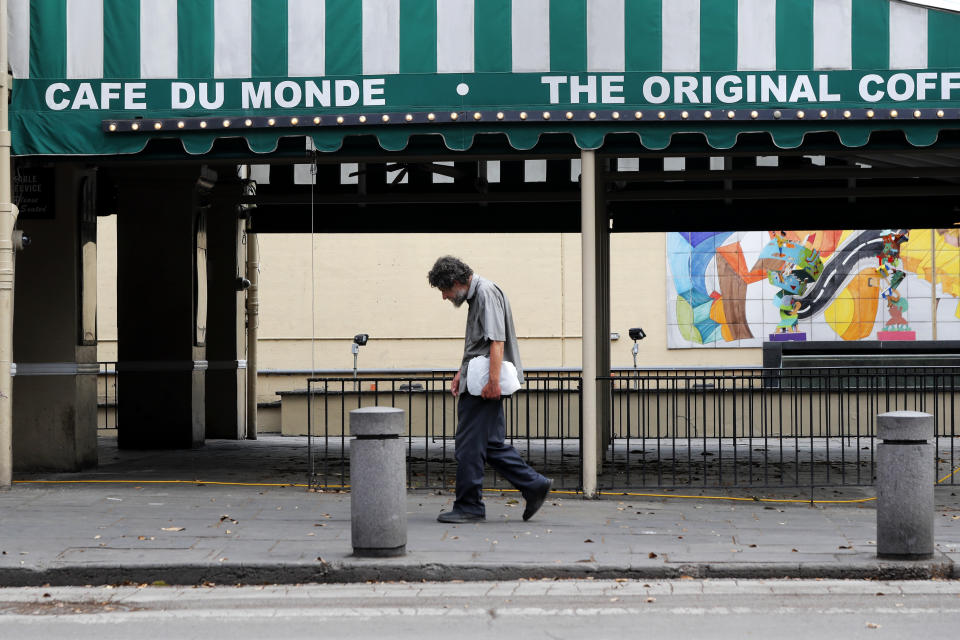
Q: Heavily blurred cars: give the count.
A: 0